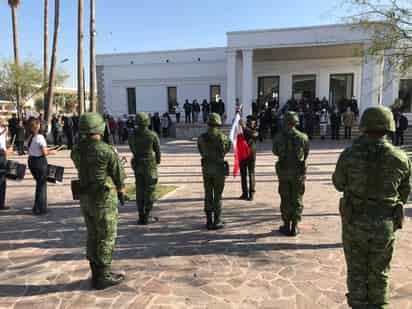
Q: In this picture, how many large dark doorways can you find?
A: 3